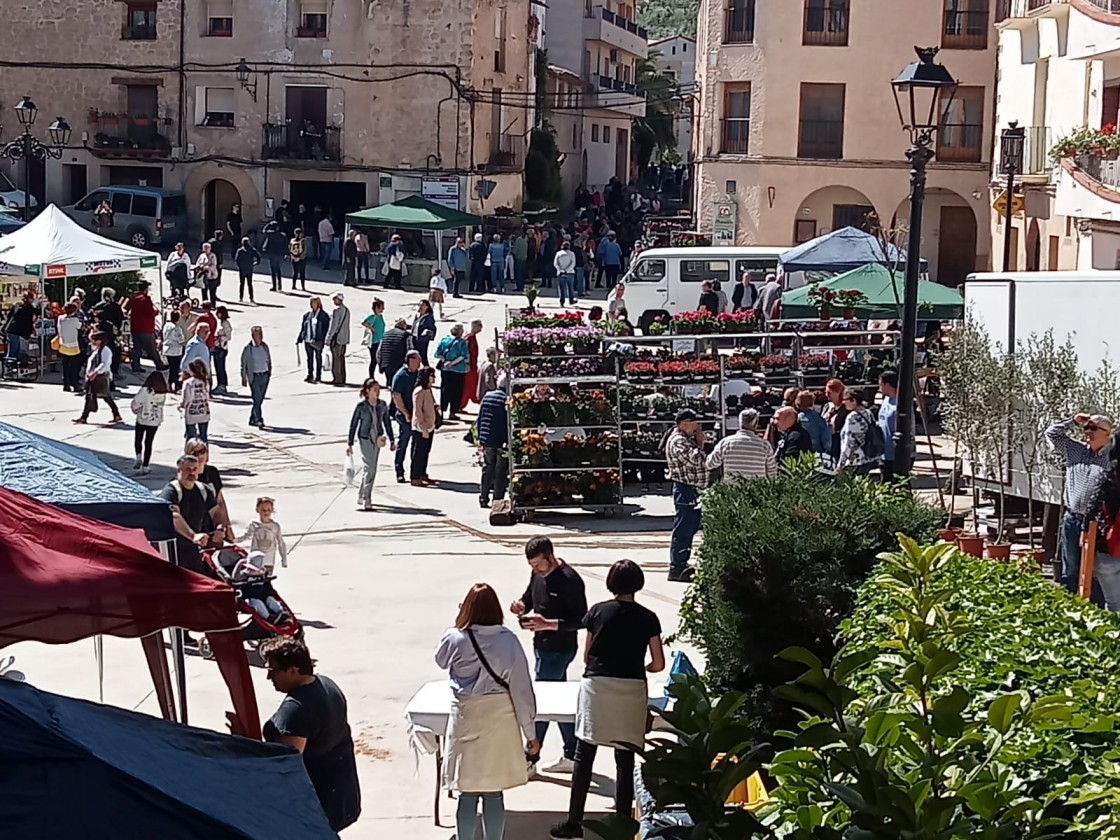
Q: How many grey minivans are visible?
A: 1